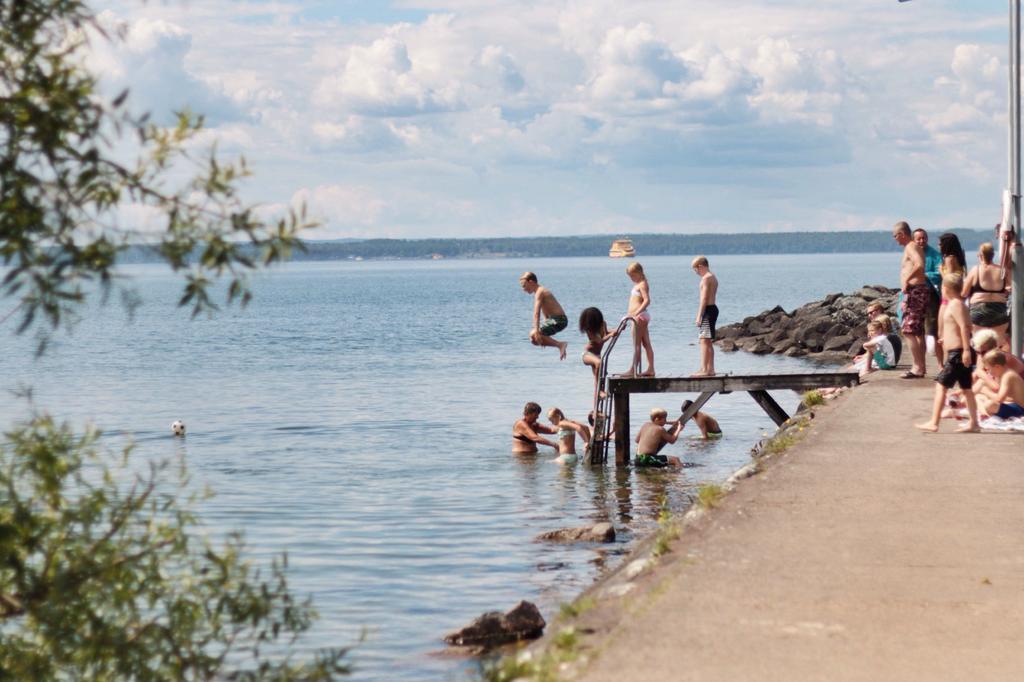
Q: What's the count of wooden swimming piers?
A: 1